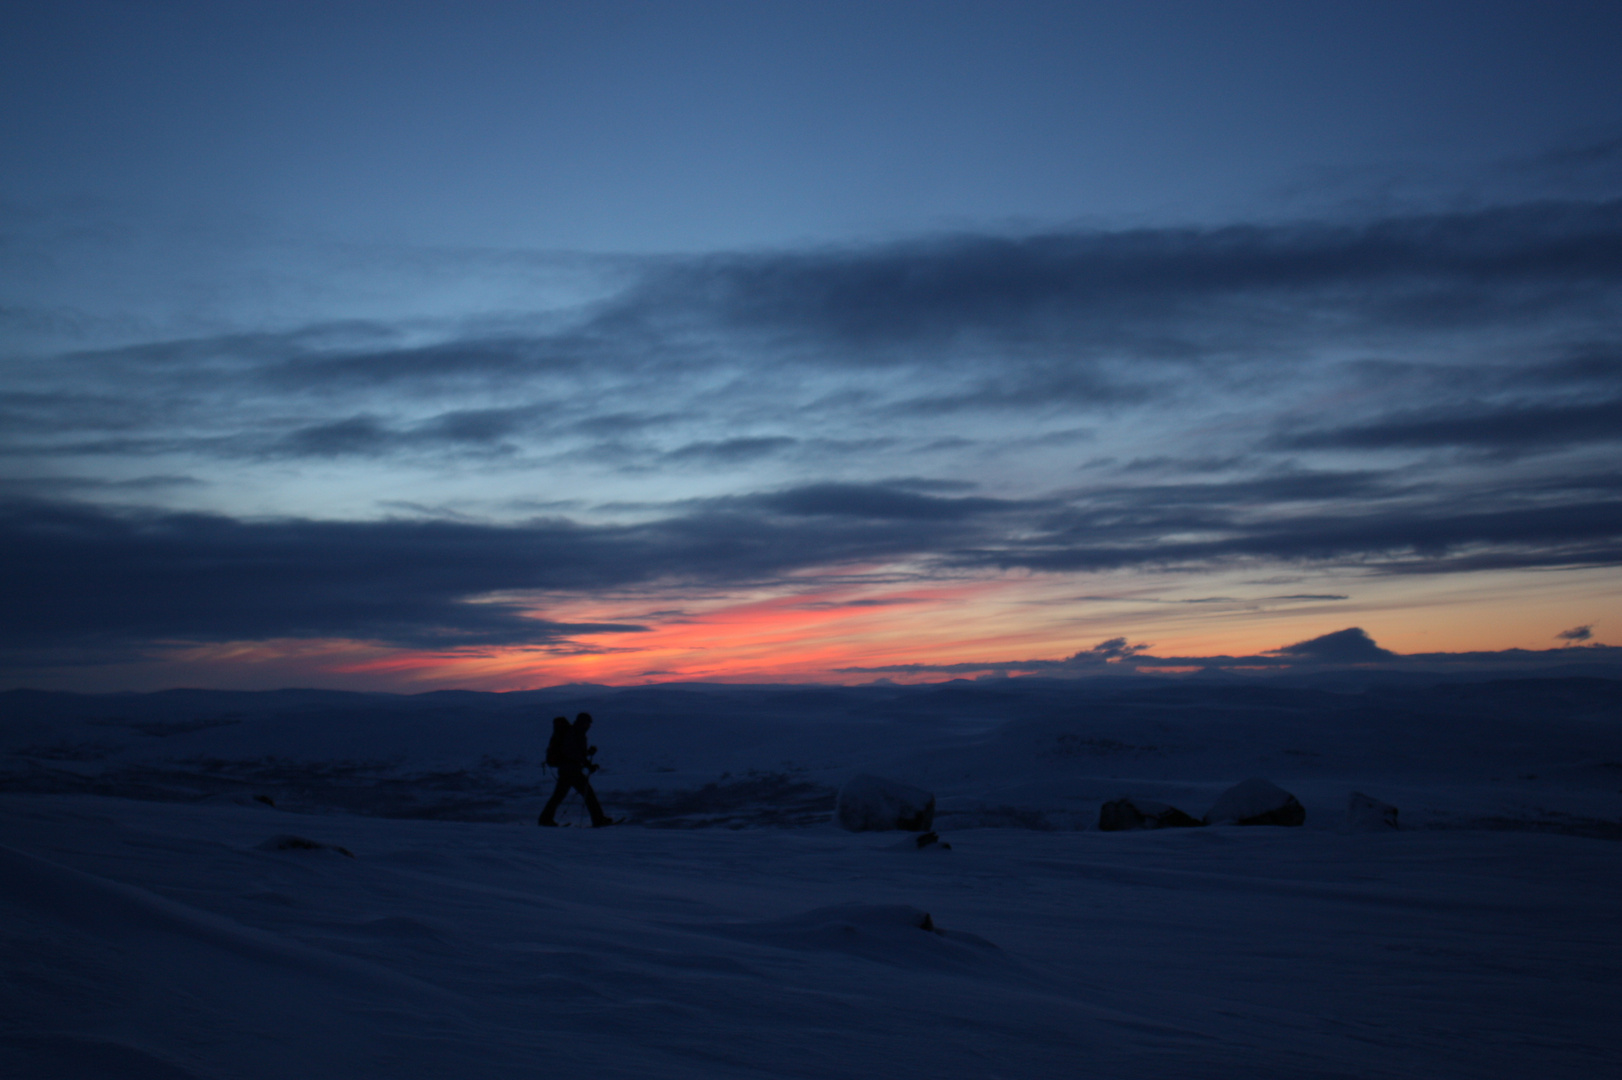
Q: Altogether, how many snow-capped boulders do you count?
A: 4